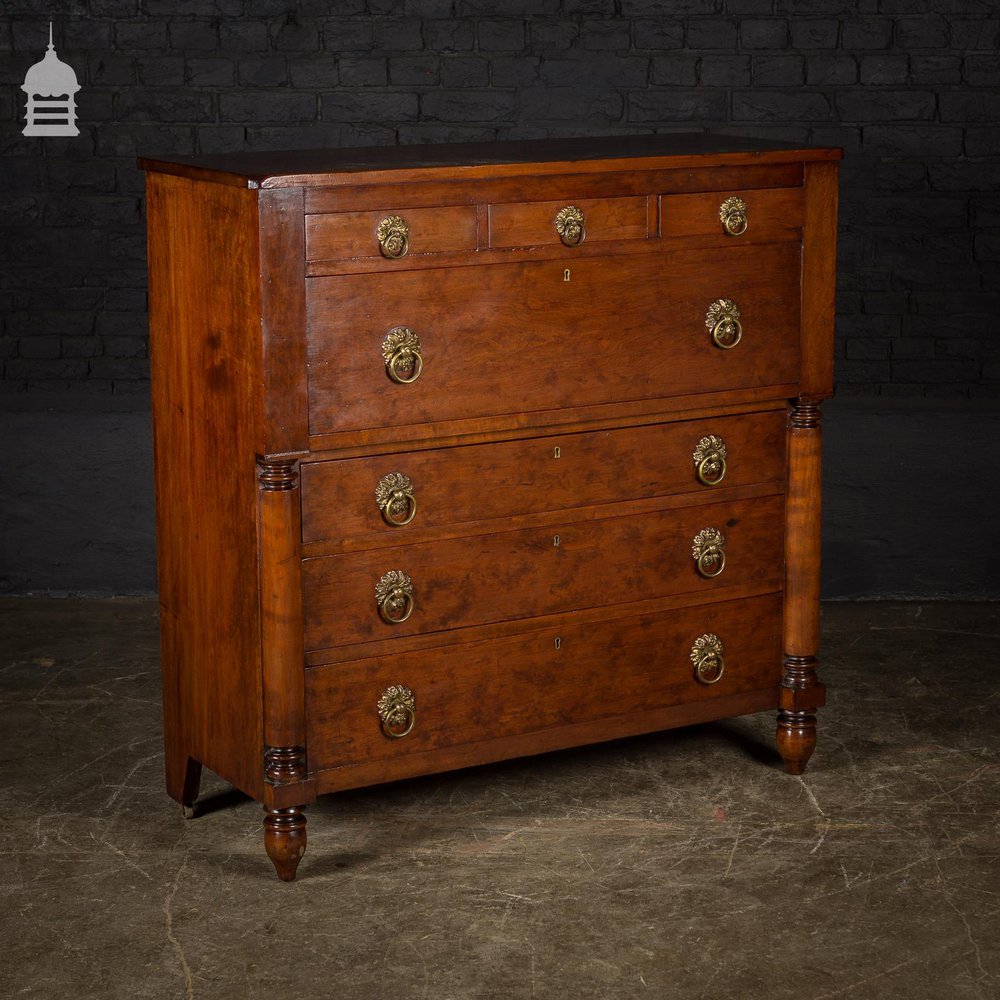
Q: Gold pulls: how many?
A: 11